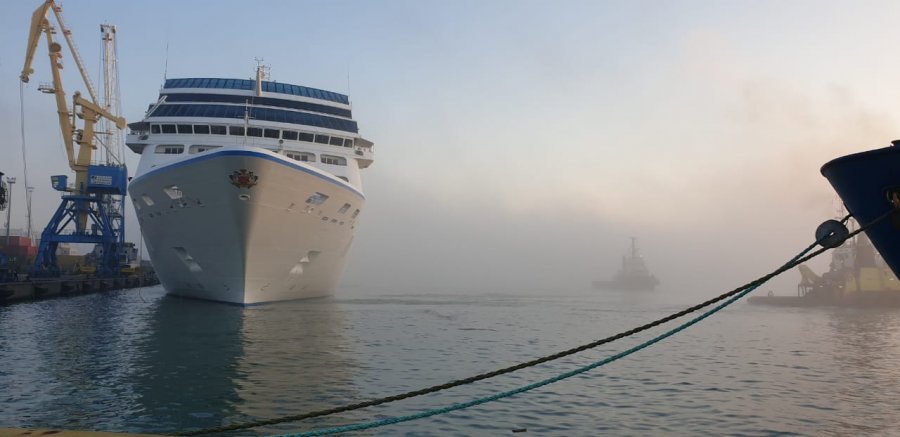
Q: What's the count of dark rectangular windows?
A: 13